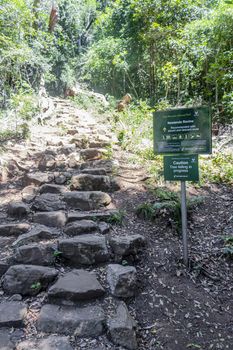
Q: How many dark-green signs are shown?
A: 2